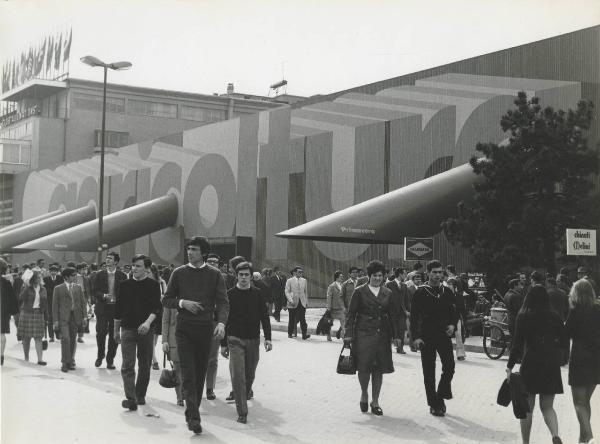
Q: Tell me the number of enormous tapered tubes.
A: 4